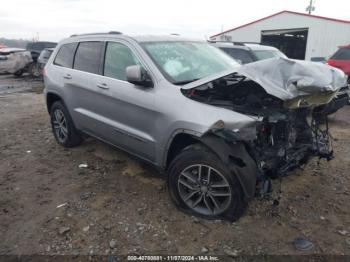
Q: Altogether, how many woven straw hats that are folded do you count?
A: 0